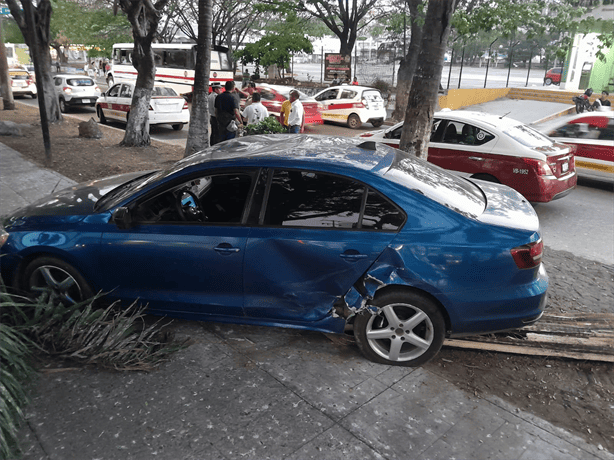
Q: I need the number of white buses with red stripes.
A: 1